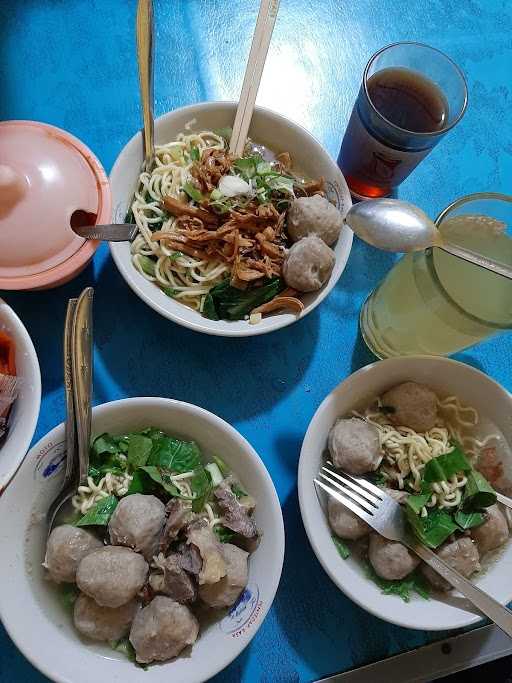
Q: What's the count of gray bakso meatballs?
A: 14